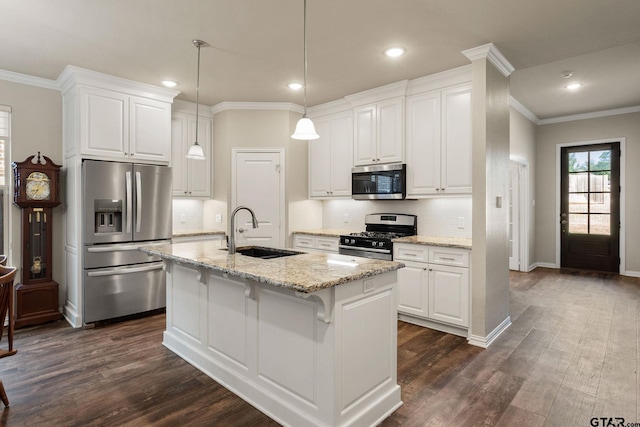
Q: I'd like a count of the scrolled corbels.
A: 4